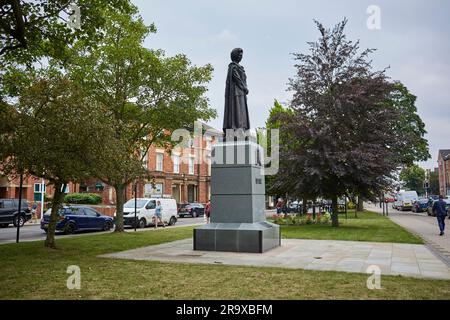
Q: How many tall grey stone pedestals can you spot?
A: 1